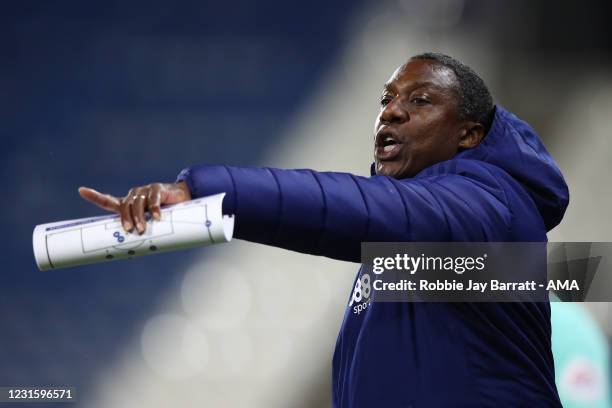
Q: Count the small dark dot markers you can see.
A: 3